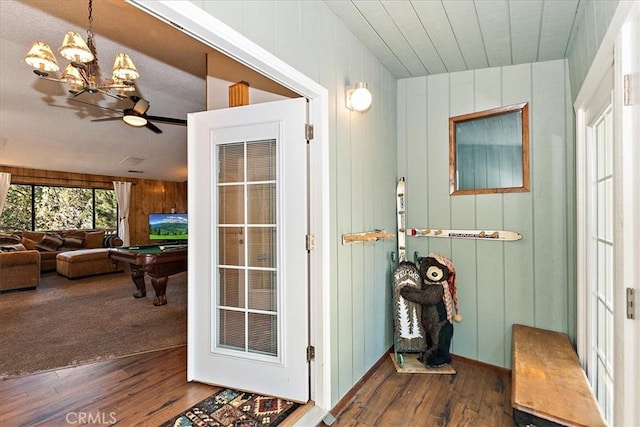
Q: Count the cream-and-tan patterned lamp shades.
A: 5